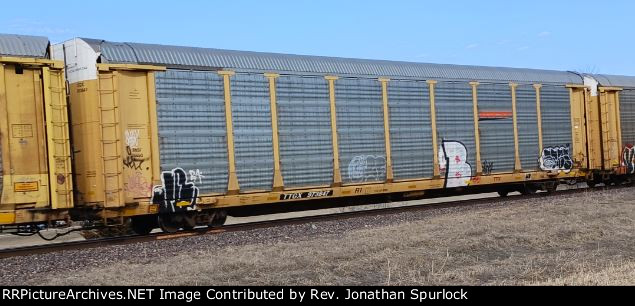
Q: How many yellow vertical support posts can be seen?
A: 8